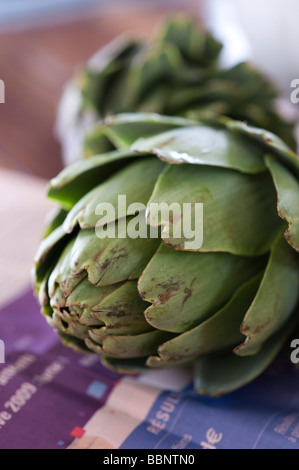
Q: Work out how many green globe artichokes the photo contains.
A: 2